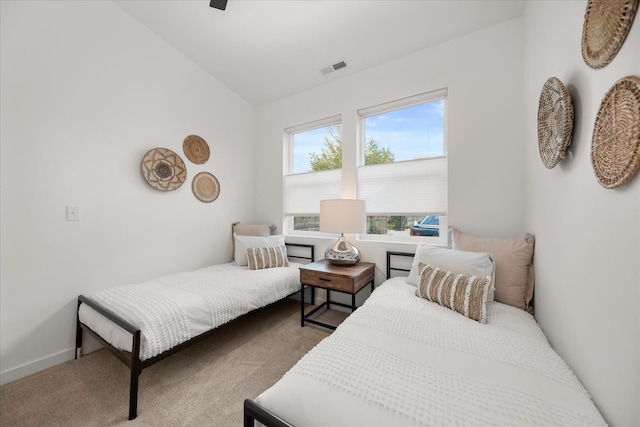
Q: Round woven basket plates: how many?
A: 6